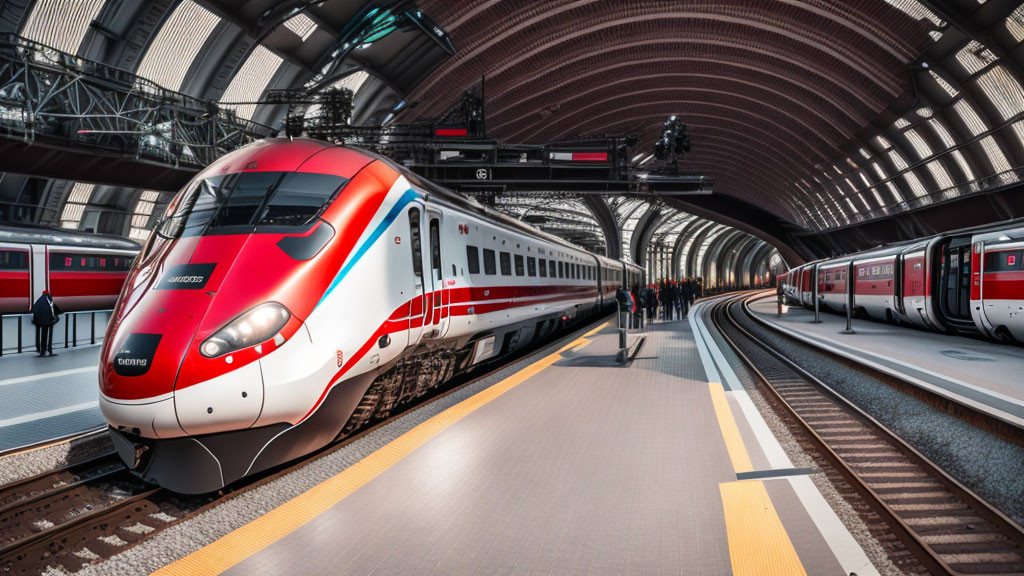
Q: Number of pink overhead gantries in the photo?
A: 0